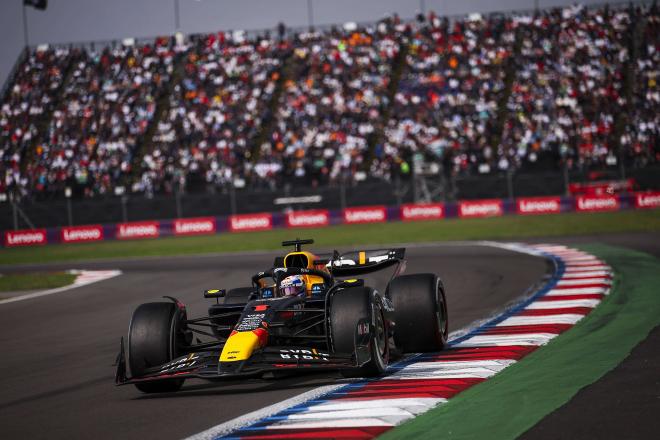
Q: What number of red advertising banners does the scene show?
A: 12